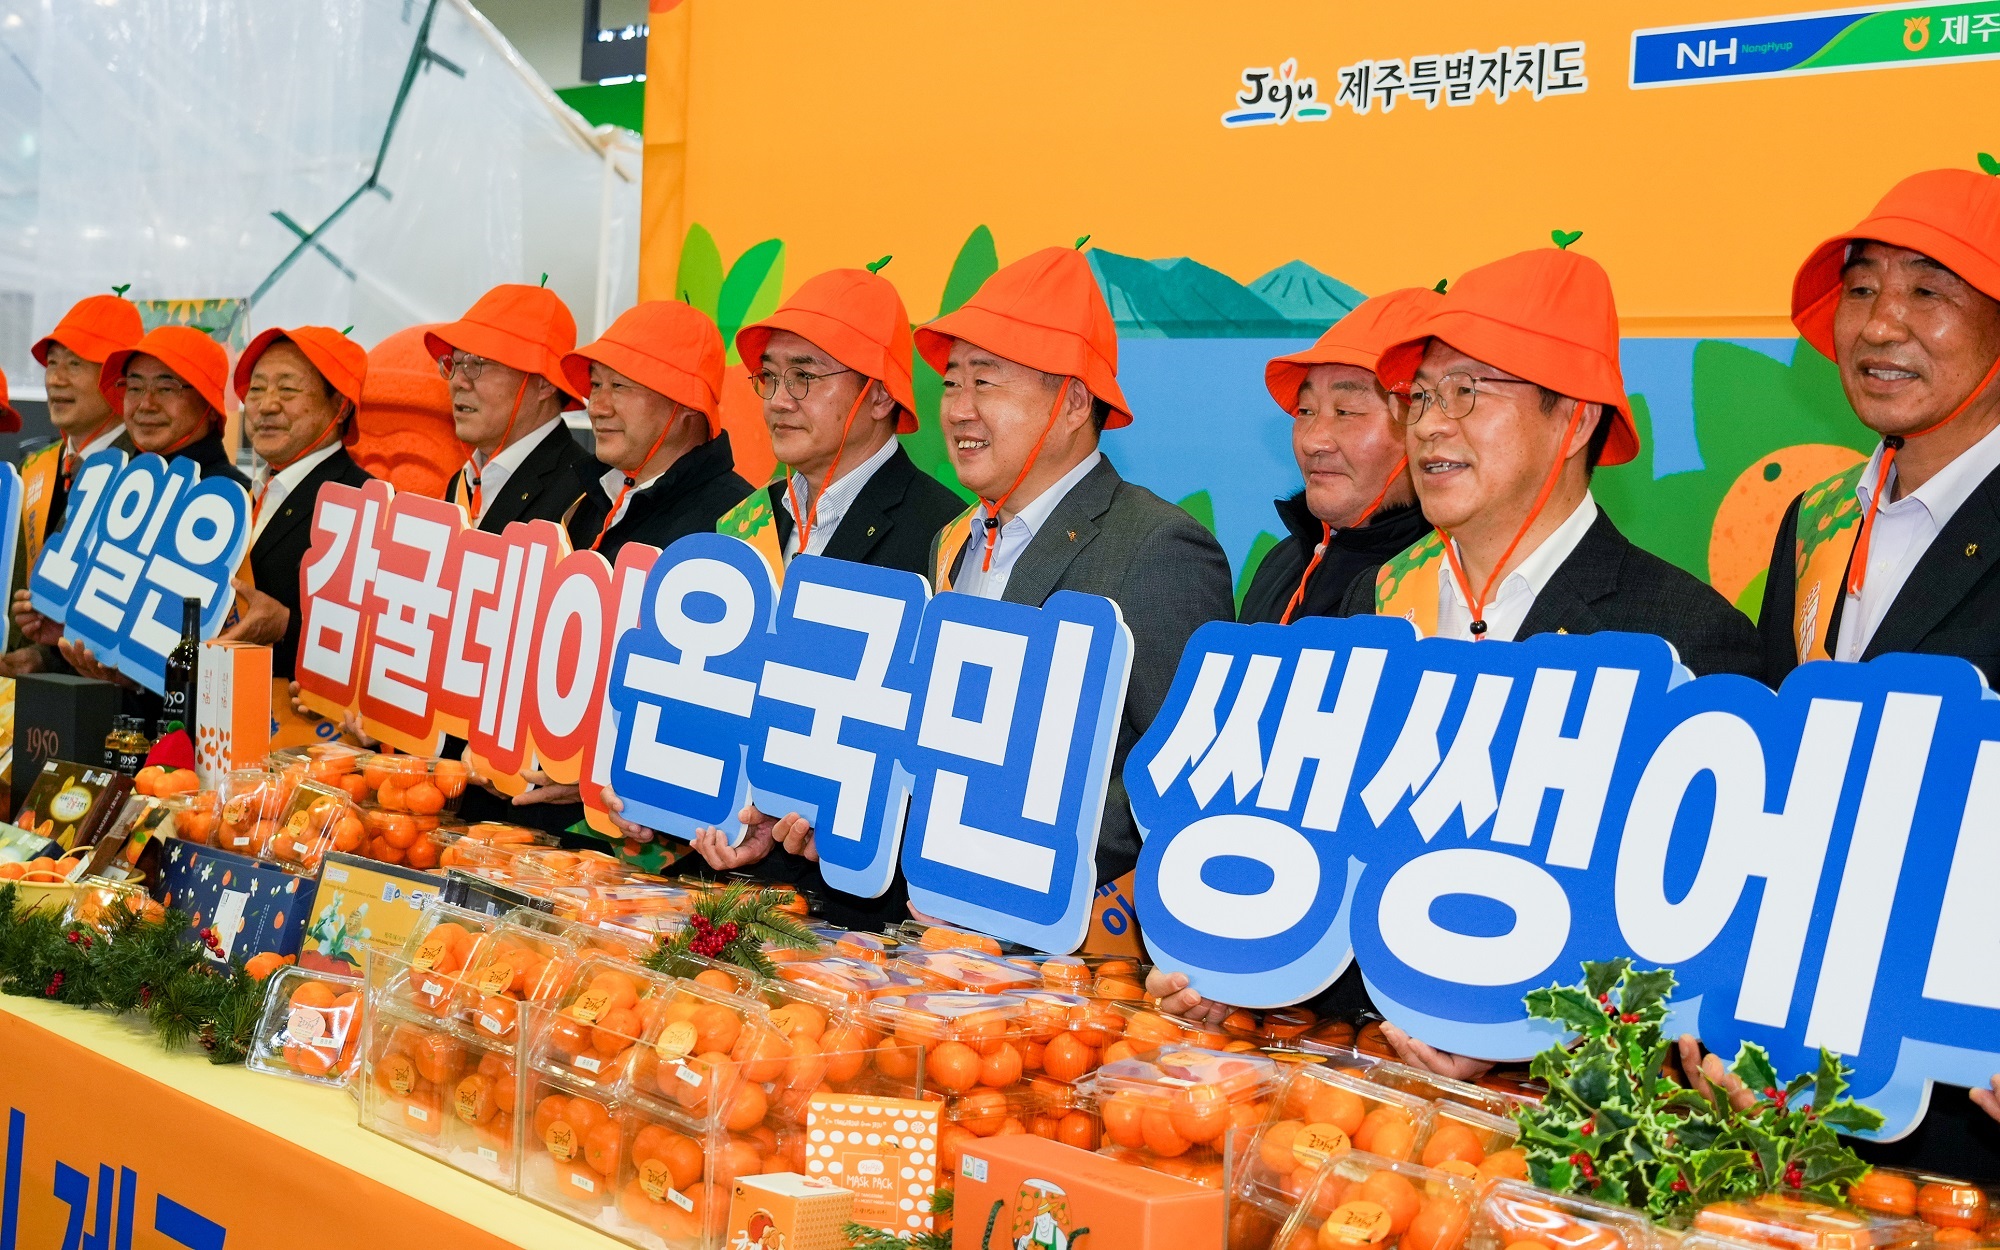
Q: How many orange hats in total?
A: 11